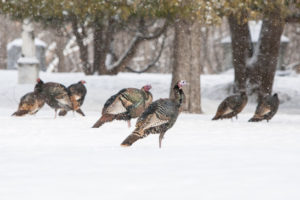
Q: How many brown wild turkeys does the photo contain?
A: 7